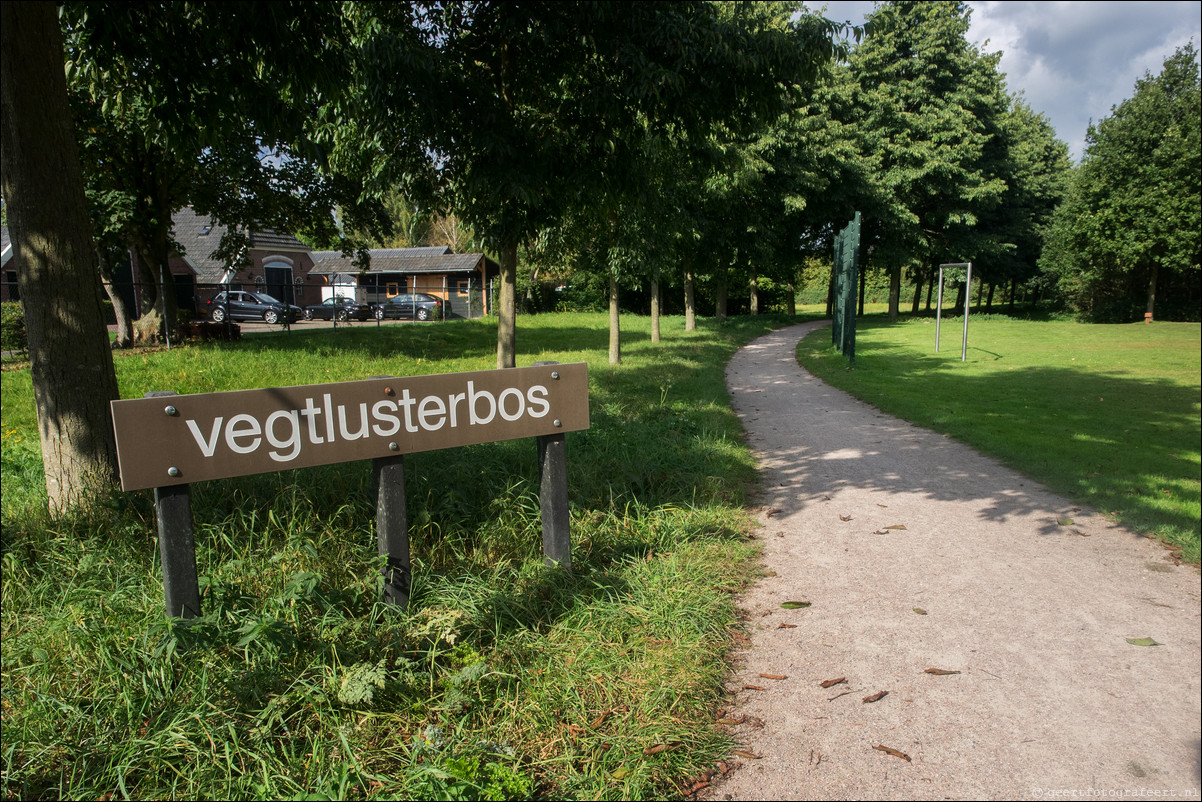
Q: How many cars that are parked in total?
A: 3